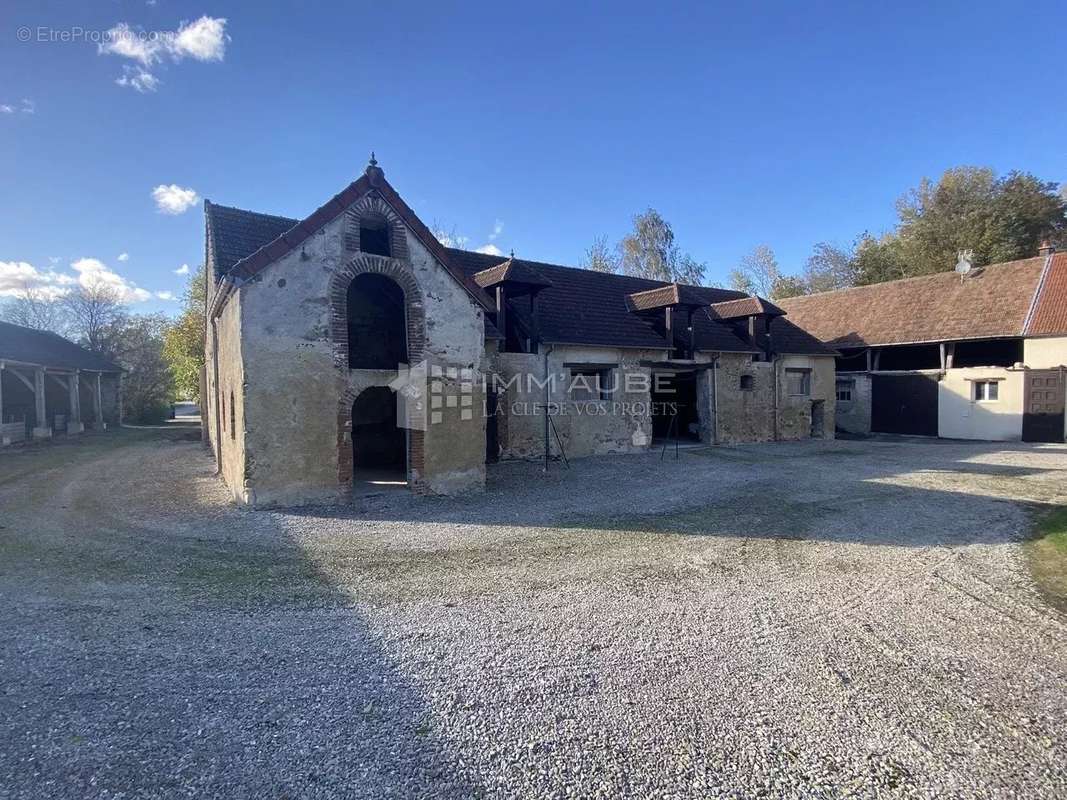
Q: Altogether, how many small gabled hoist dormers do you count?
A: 3